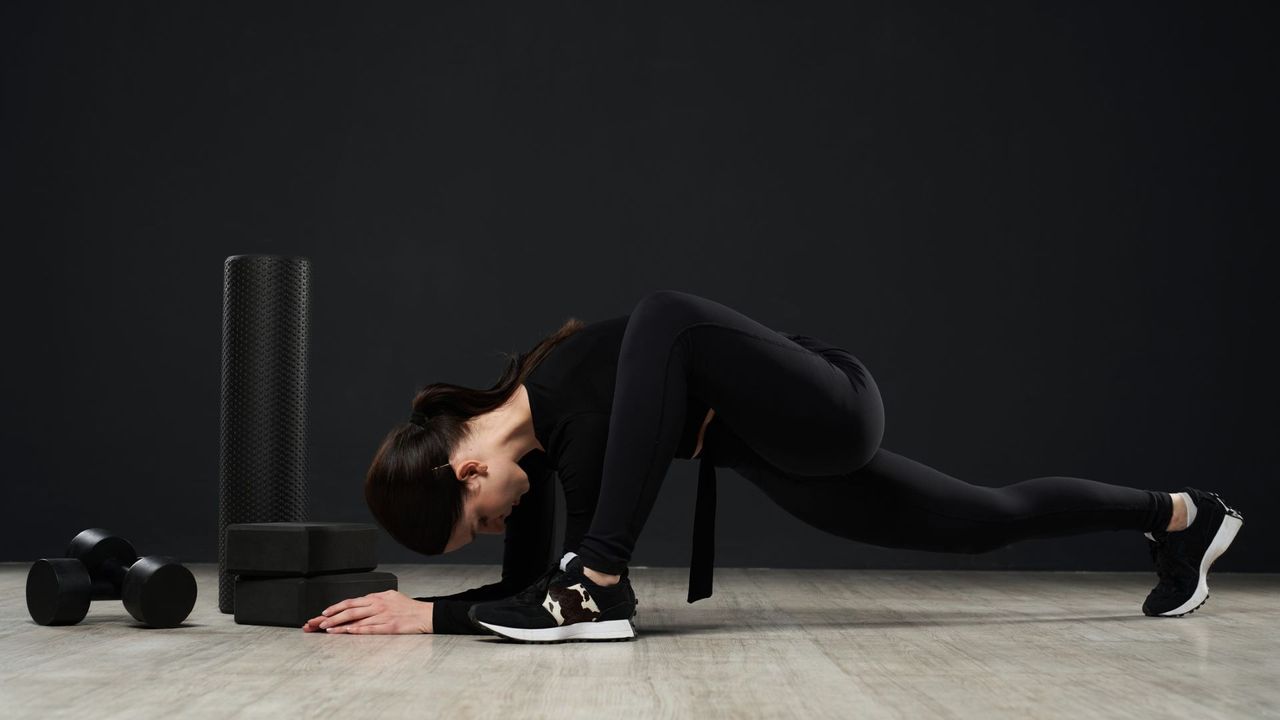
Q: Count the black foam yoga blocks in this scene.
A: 2